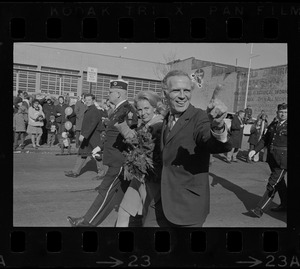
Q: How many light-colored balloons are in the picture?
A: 2